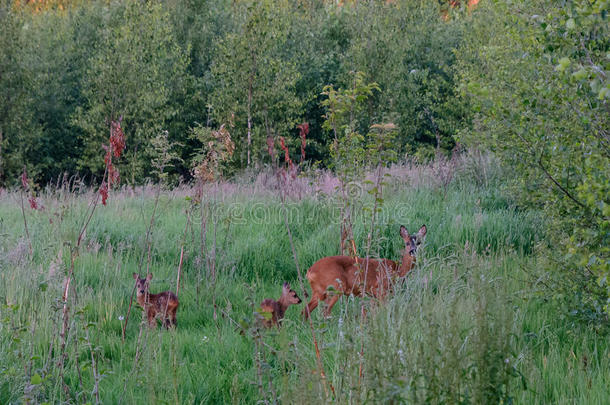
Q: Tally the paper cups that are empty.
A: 0